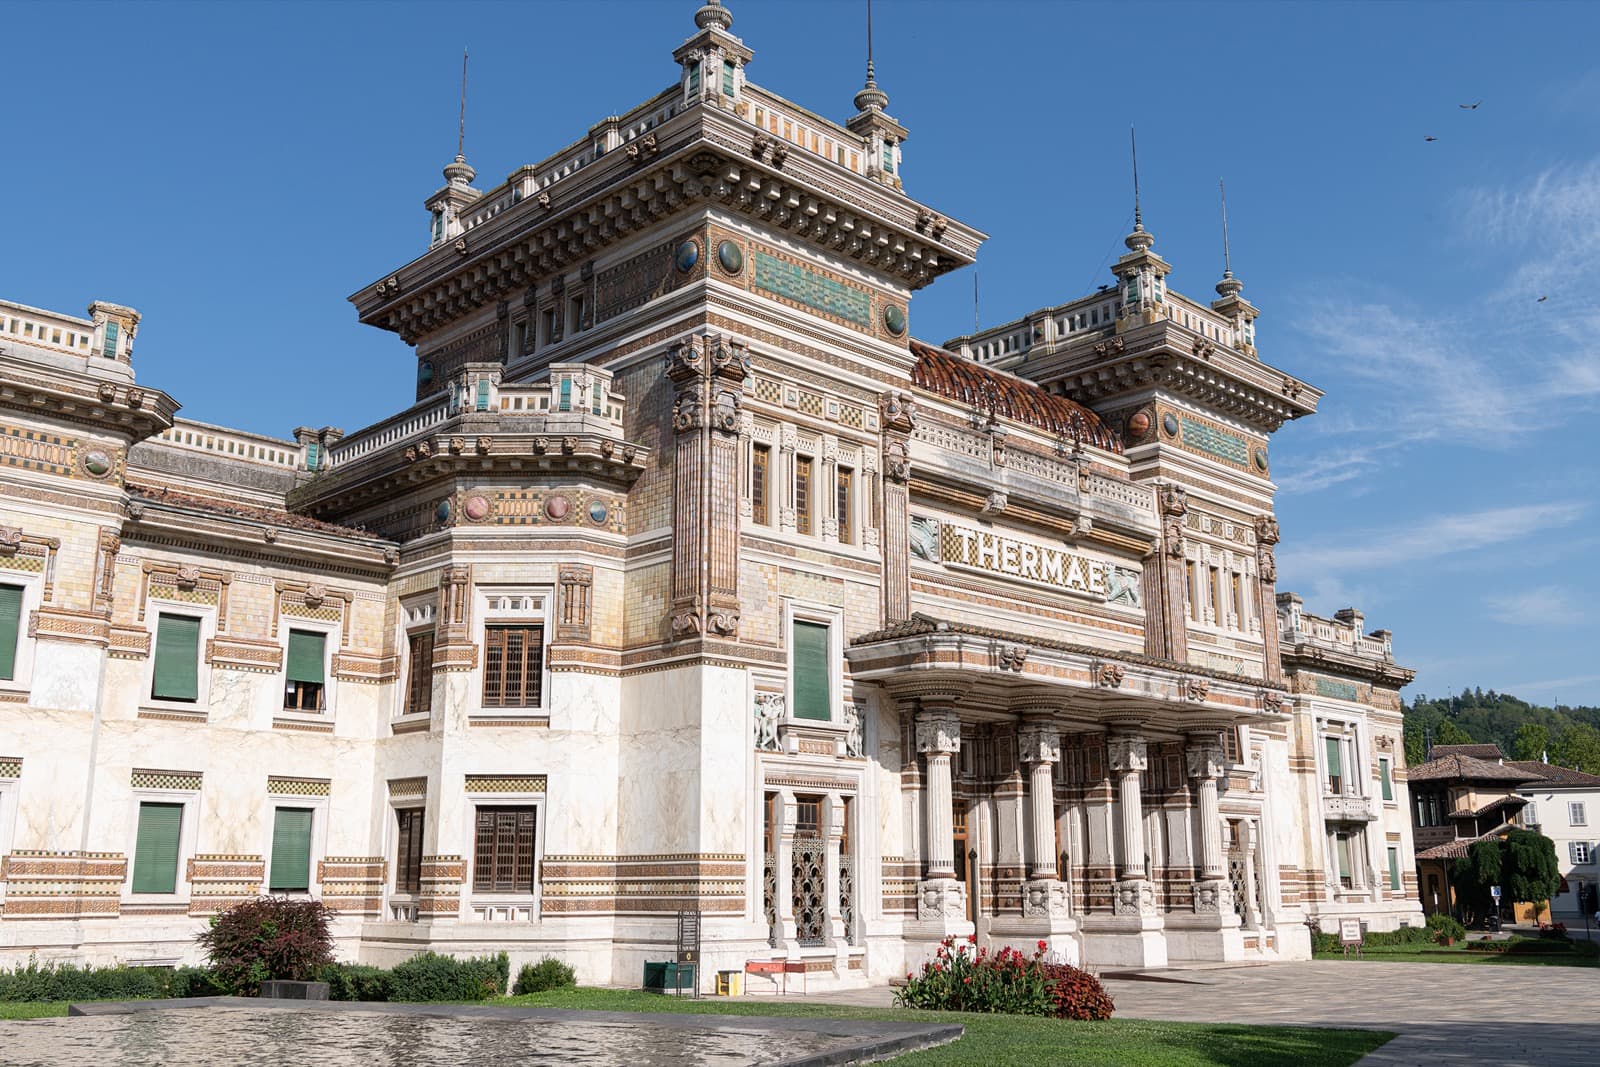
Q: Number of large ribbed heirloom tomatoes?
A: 0